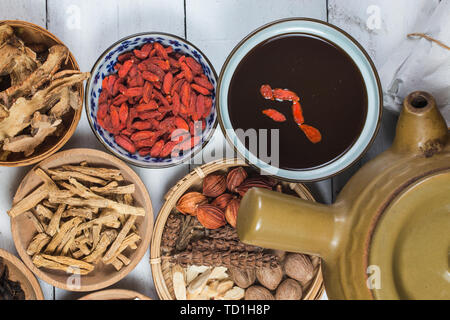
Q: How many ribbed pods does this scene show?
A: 7